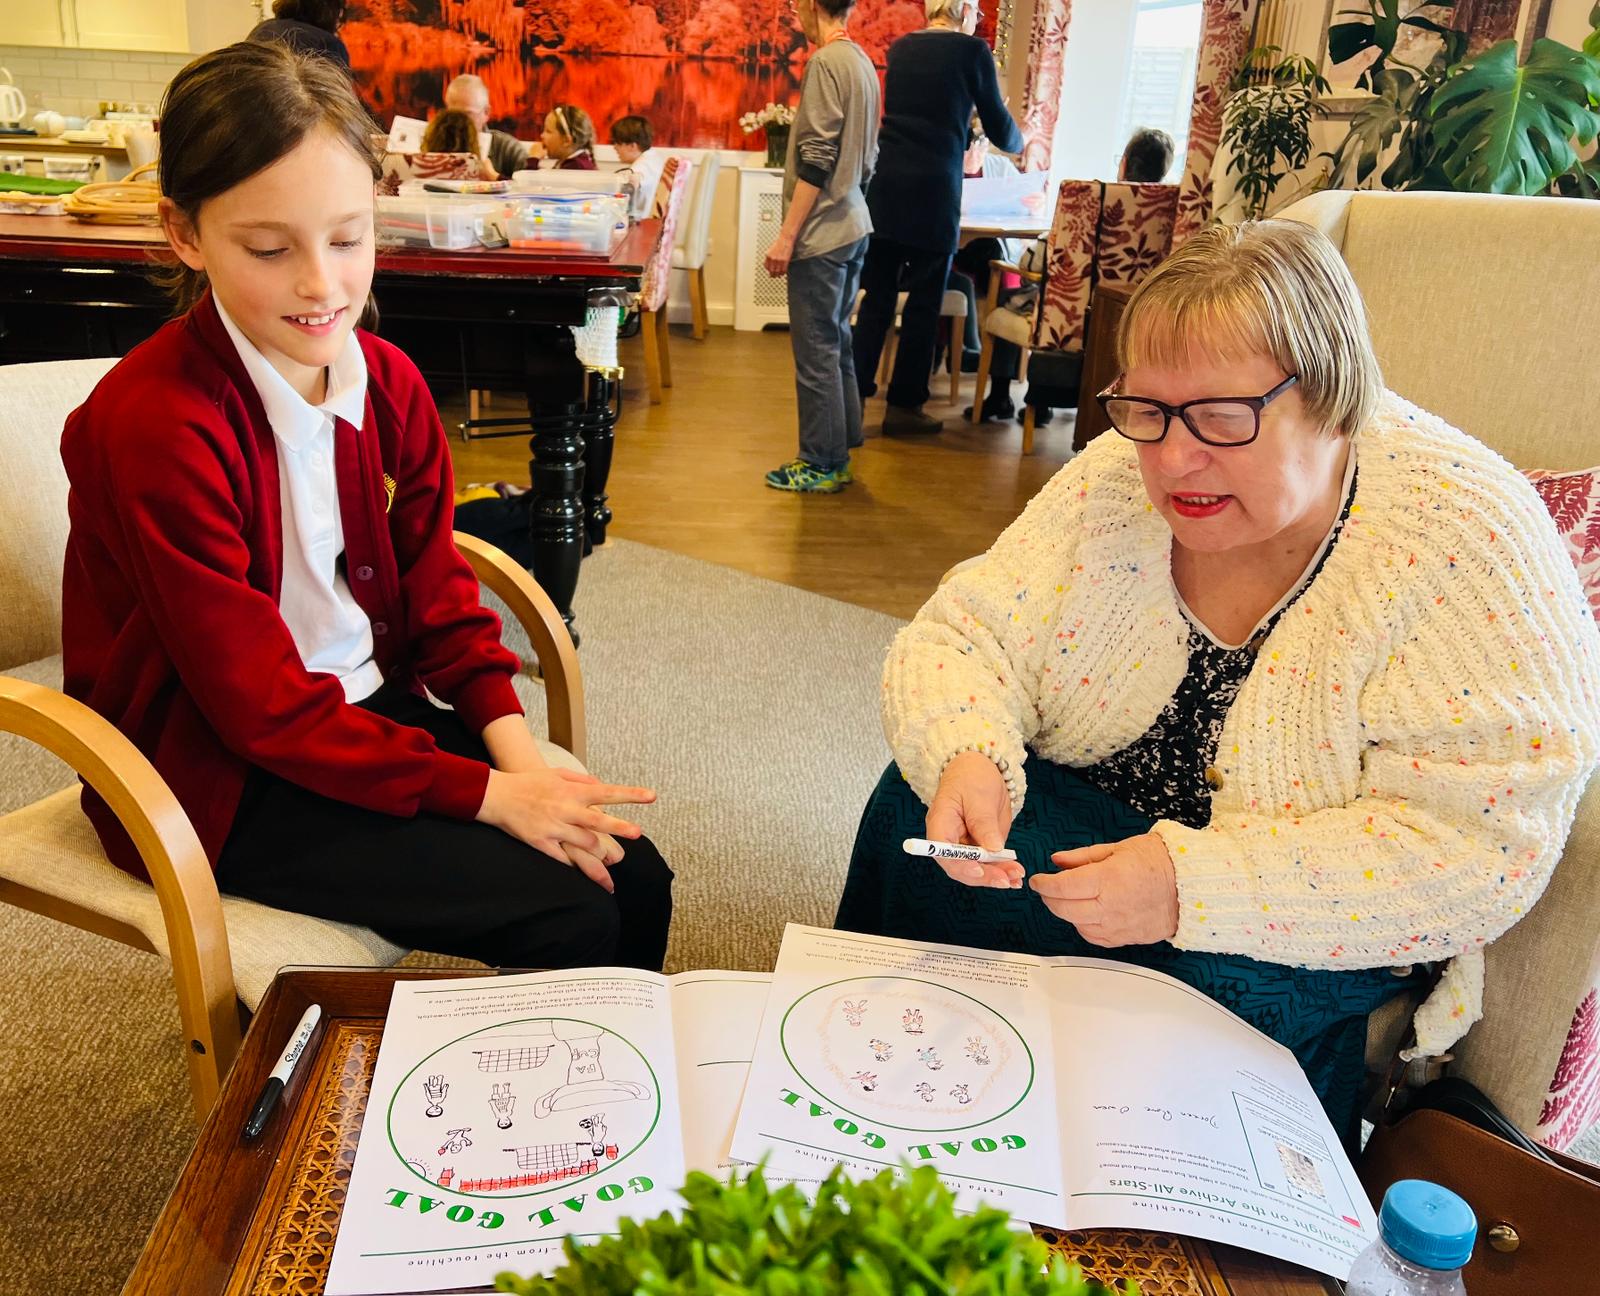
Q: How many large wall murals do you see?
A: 1